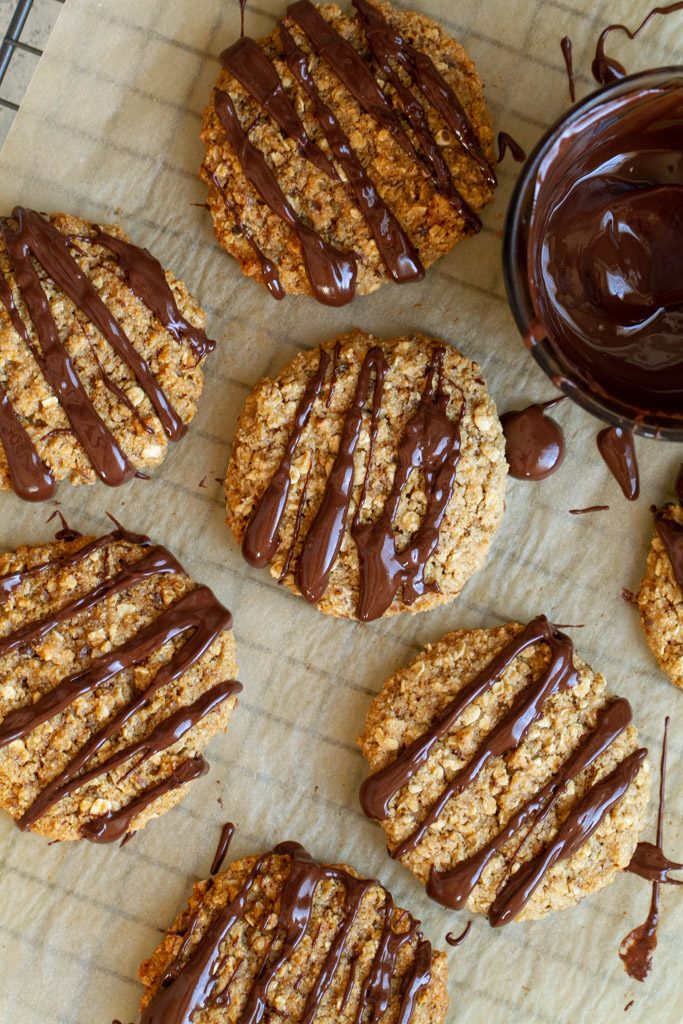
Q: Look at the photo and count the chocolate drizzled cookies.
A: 7